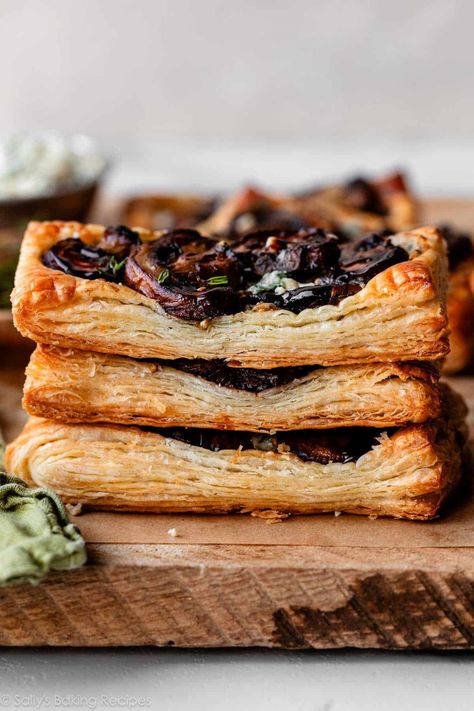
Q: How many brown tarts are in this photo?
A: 3